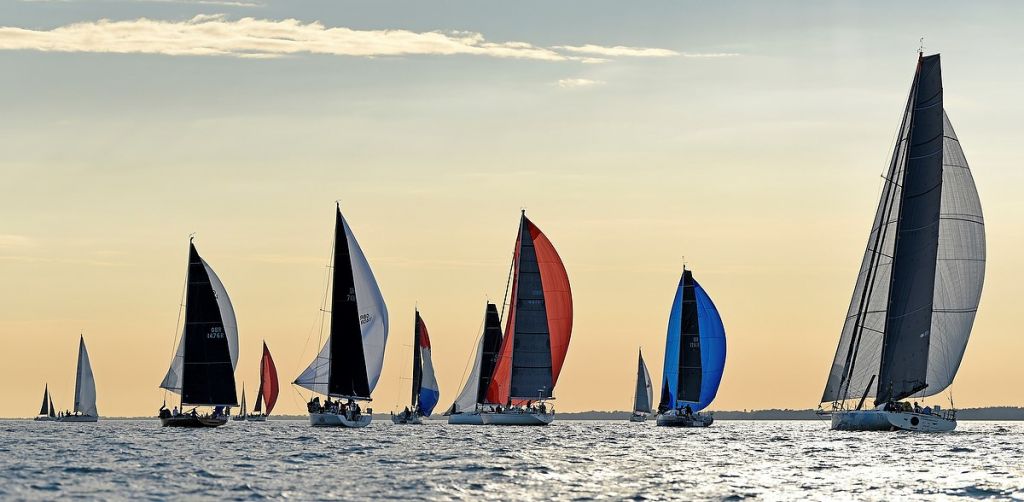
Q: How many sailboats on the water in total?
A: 12